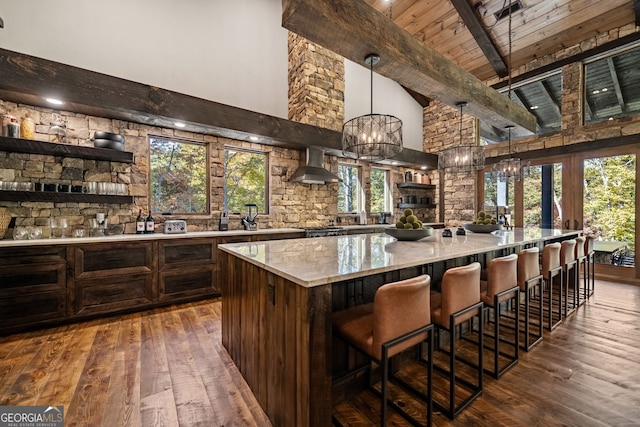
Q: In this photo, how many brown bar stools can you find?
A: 8